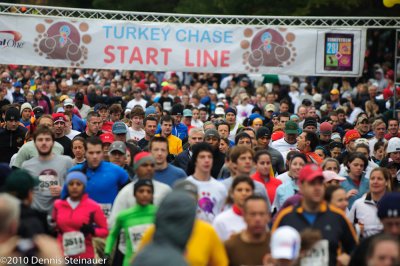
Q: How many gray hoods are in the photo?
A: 1